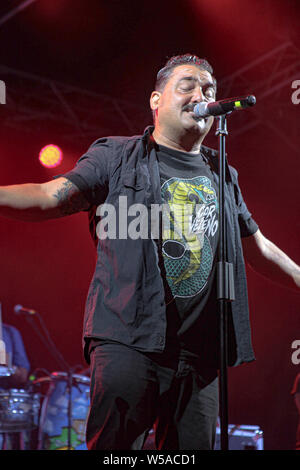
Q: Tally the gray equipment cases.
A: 1